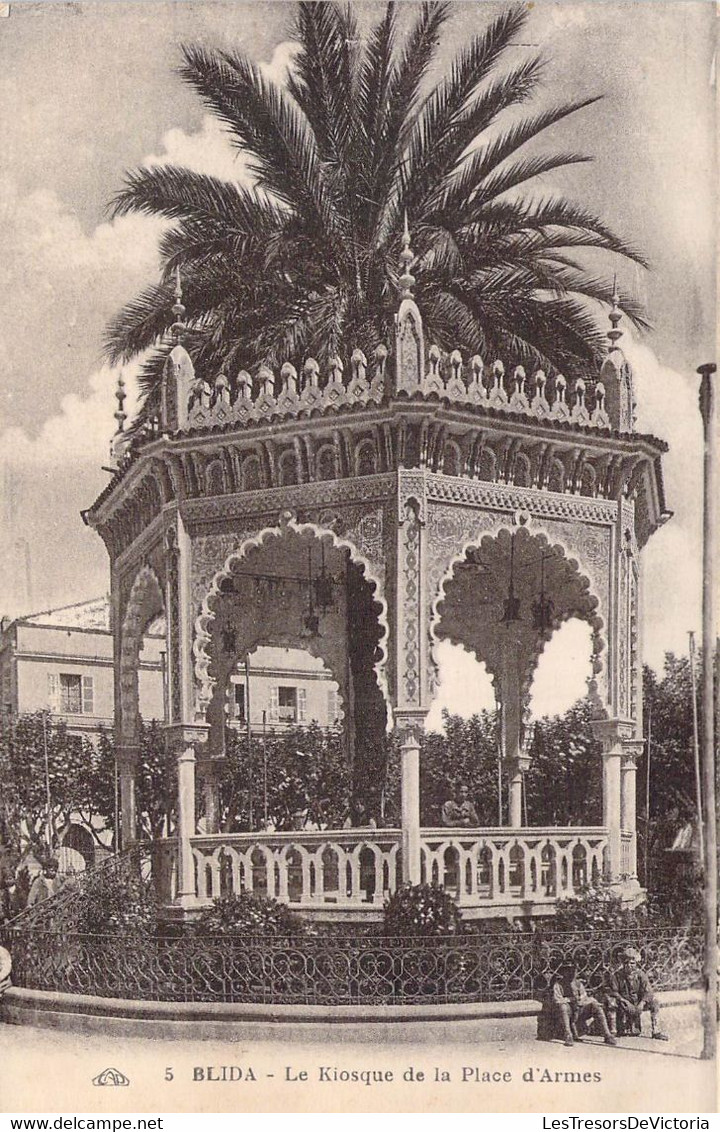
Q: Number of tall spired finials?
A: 4